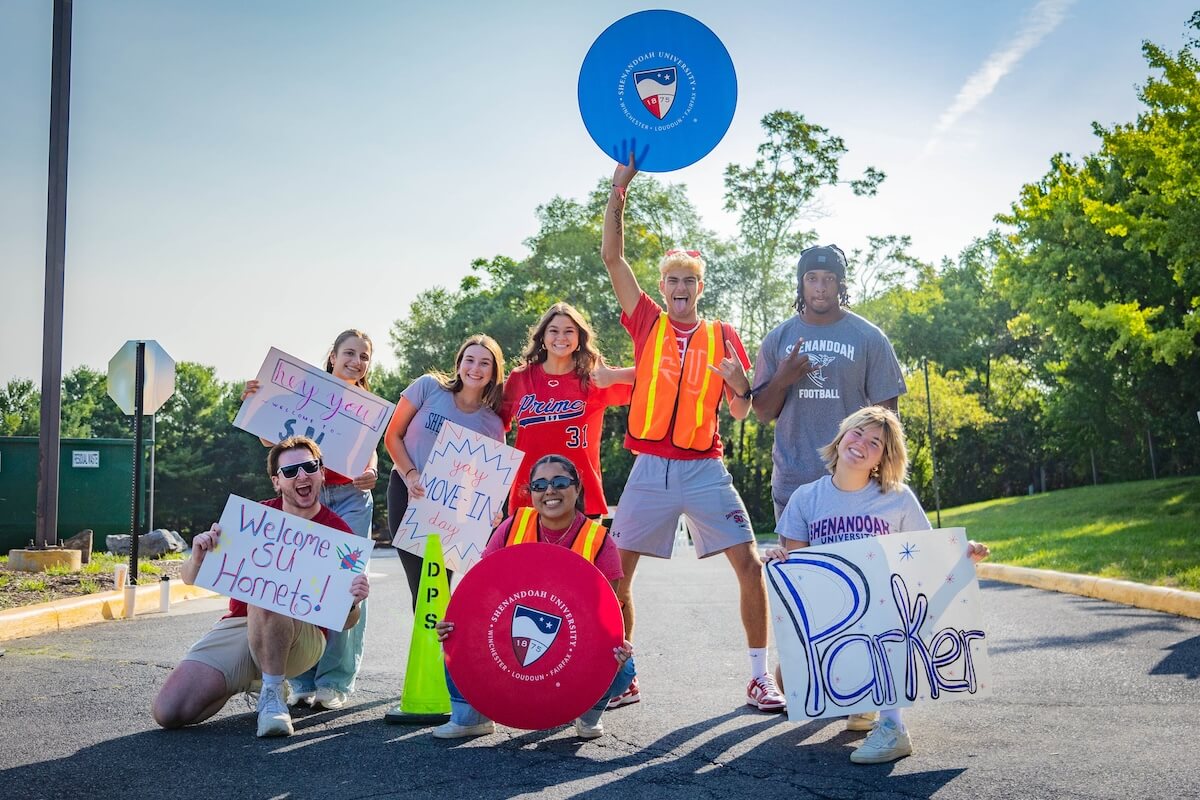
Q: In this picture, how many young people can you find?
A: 8